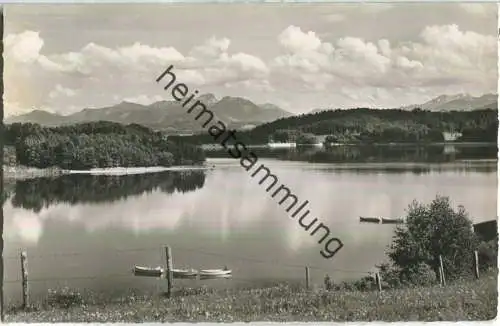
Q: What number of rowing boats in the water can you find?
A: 5